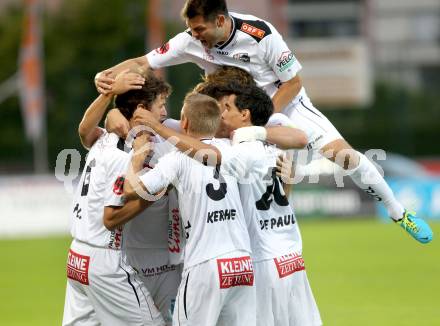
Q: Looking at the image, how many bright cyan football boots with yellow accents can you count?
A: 1